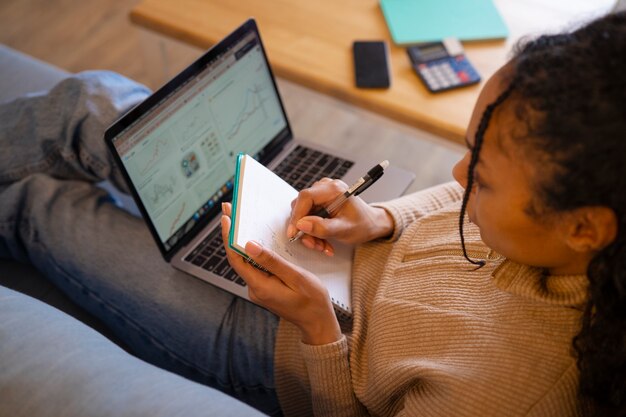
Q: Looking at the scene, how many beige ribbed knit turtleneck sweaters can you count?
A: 1